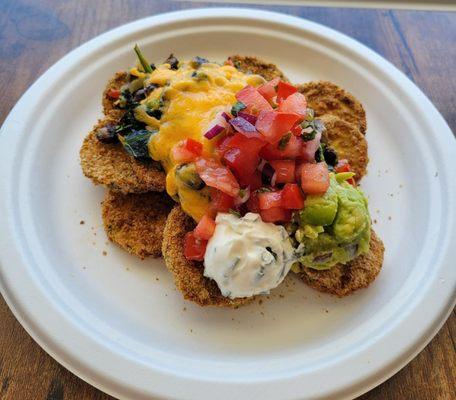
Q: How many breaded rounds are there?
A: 8